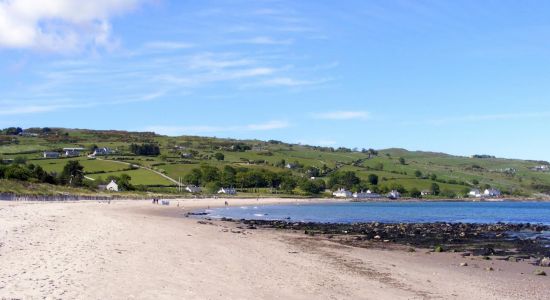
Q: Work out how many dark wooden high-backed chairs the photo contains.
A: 0